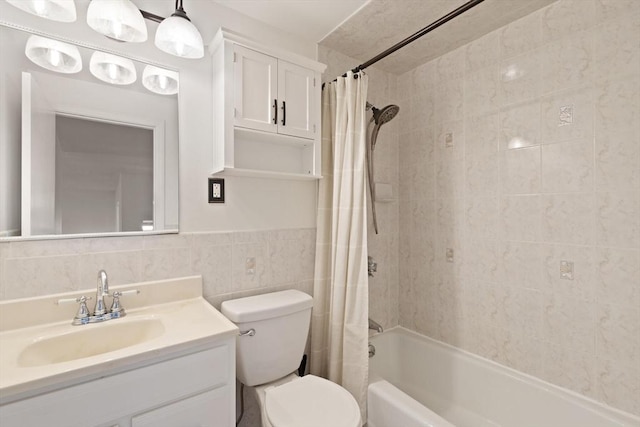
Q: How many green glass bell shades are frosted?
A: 0